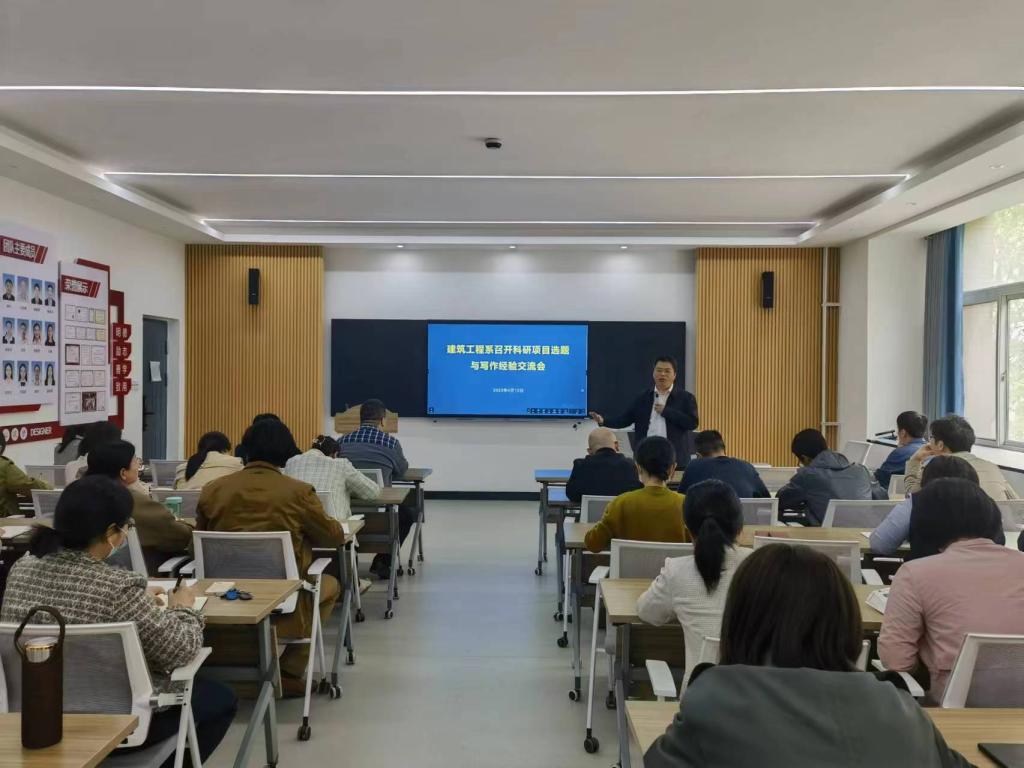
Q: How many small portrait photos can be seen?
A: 12